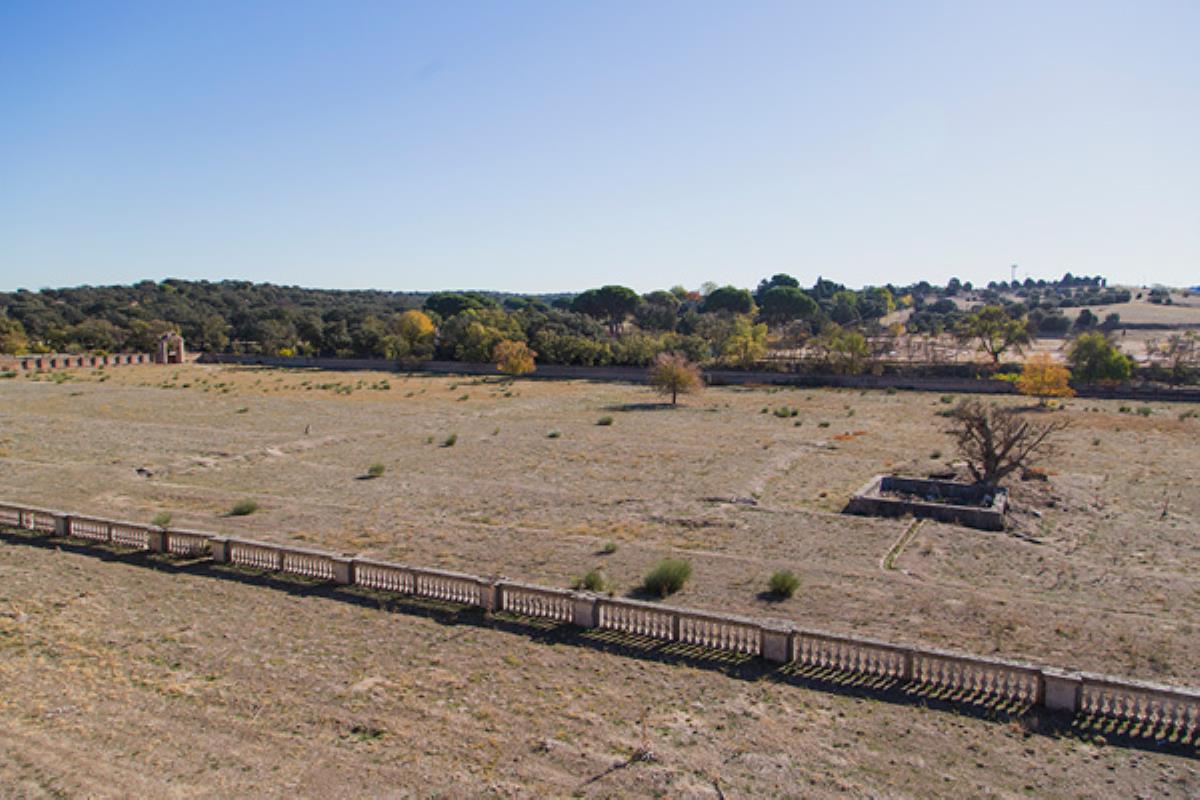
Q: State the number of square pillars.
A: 8